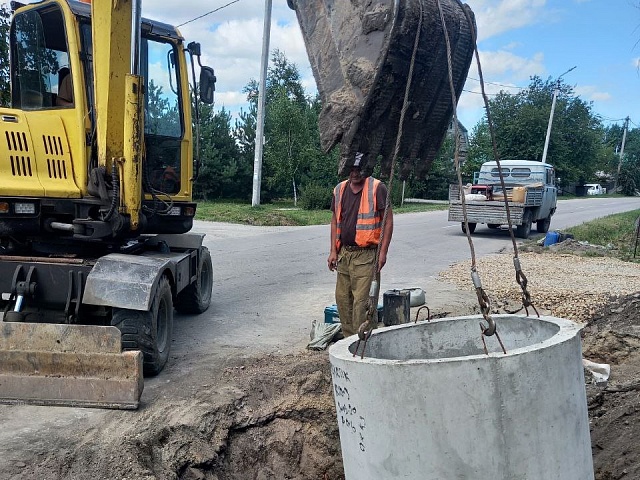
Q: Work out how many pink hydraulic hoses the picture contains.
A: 0